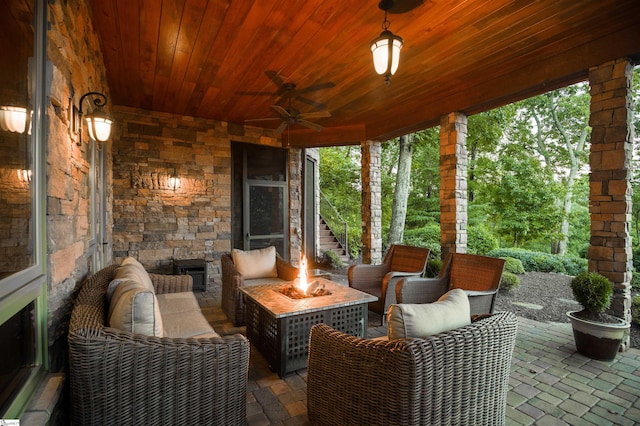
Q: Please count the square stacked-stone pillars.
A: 3